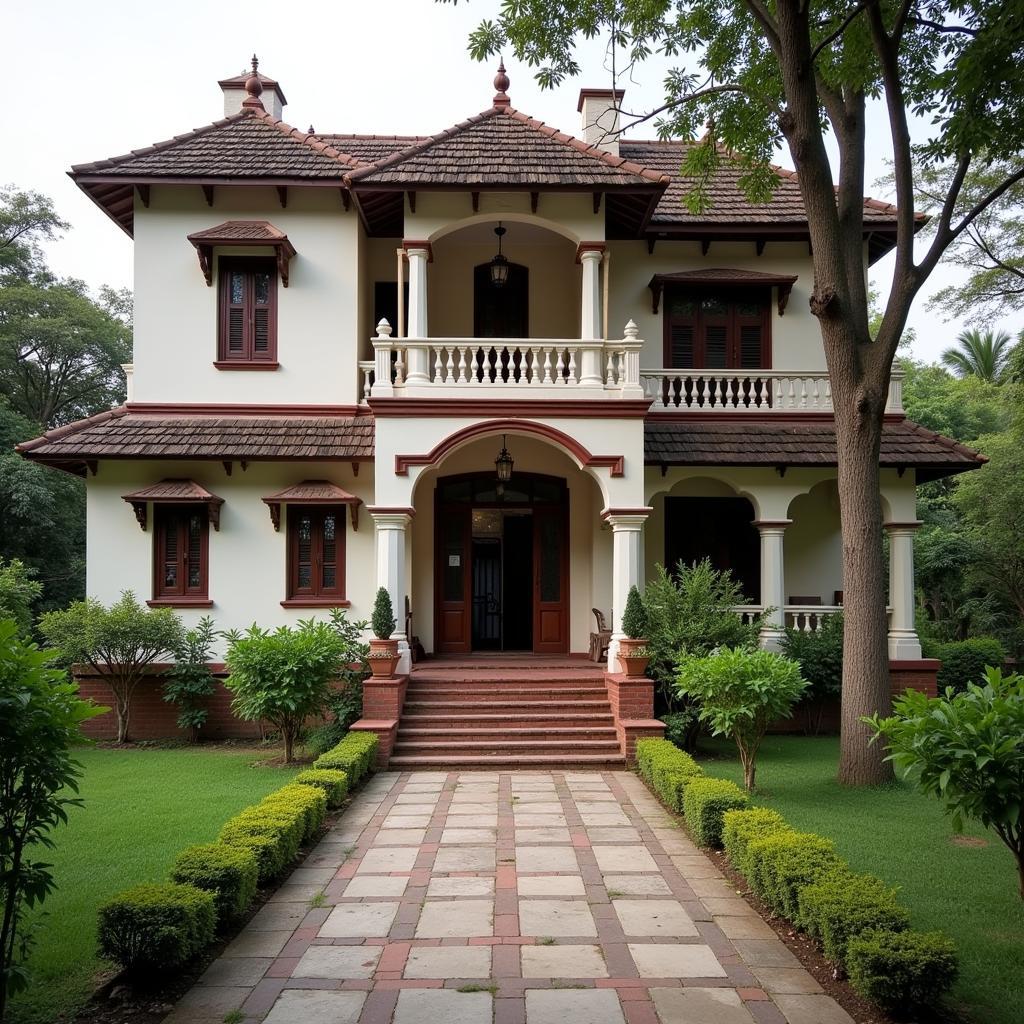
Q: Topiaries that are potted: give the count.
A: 2